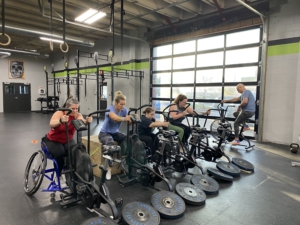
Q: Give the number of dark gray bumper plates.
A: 8